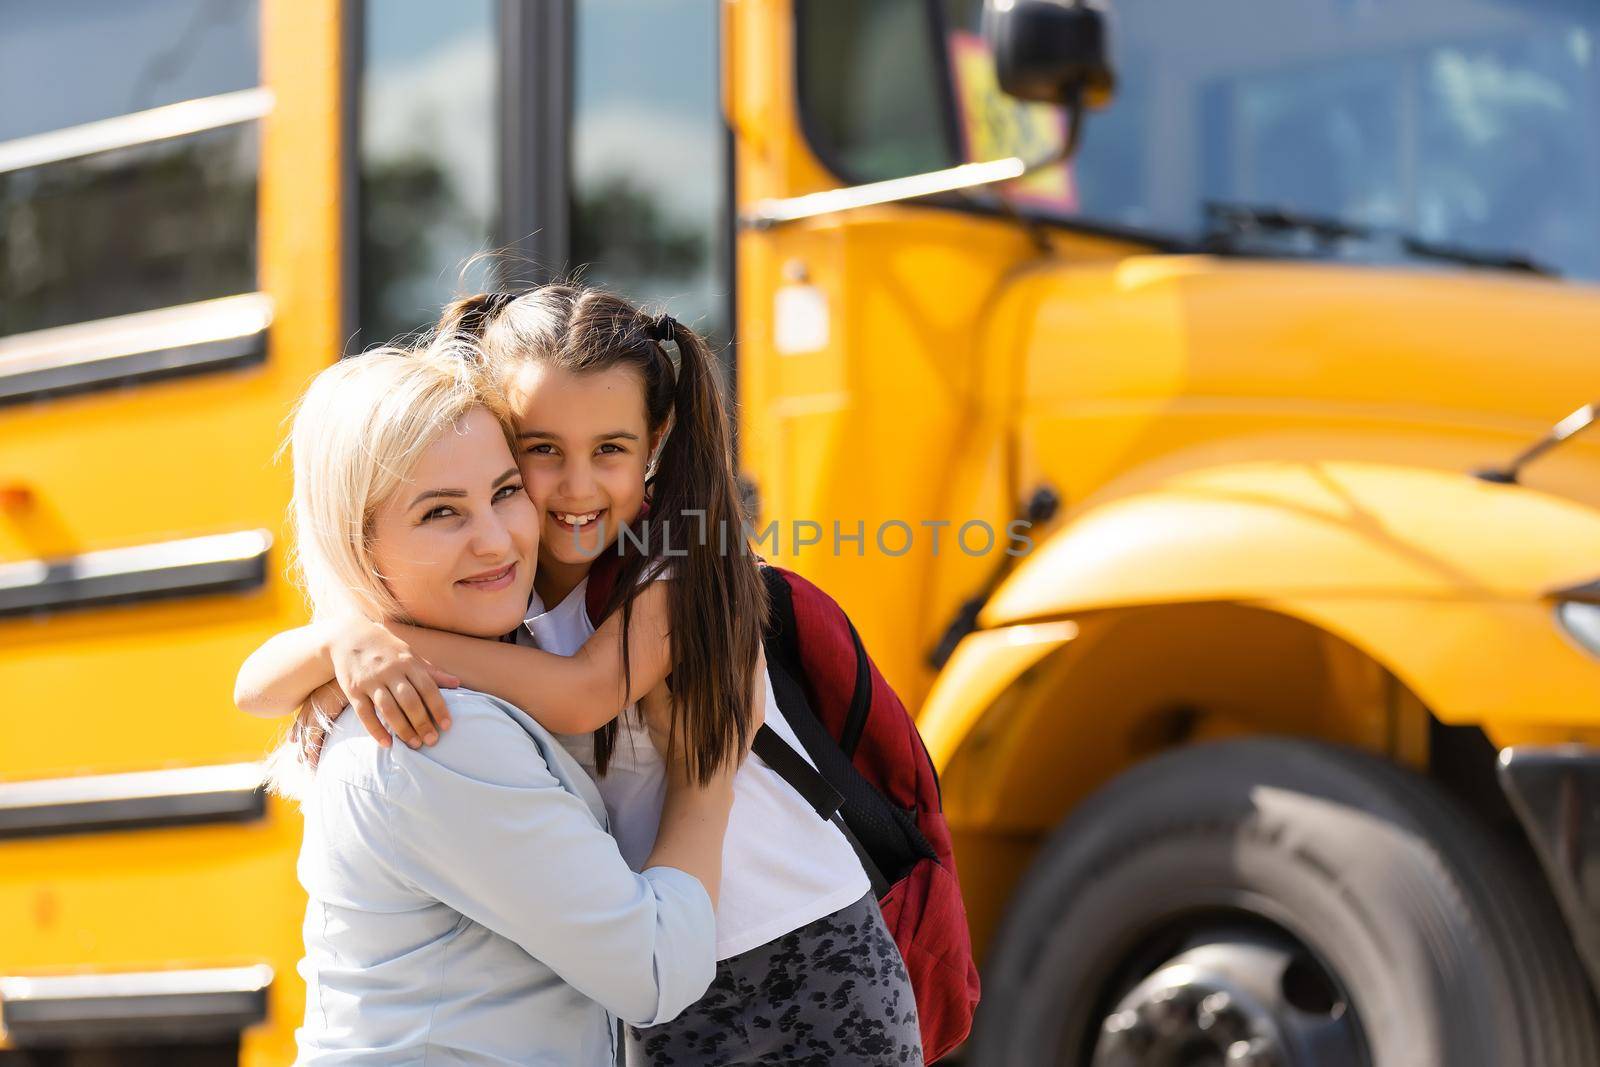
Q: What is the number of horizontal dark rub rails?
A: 4